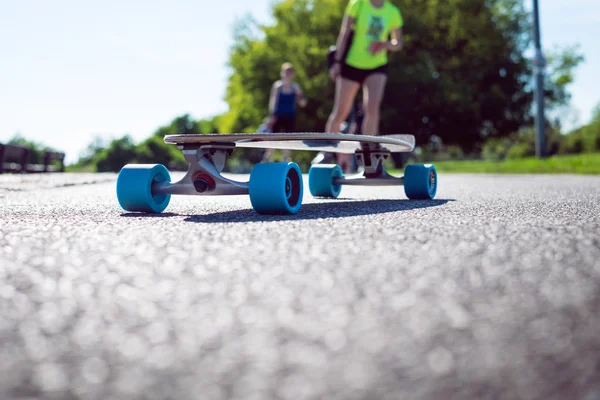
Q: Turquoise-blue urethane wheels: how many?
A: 4